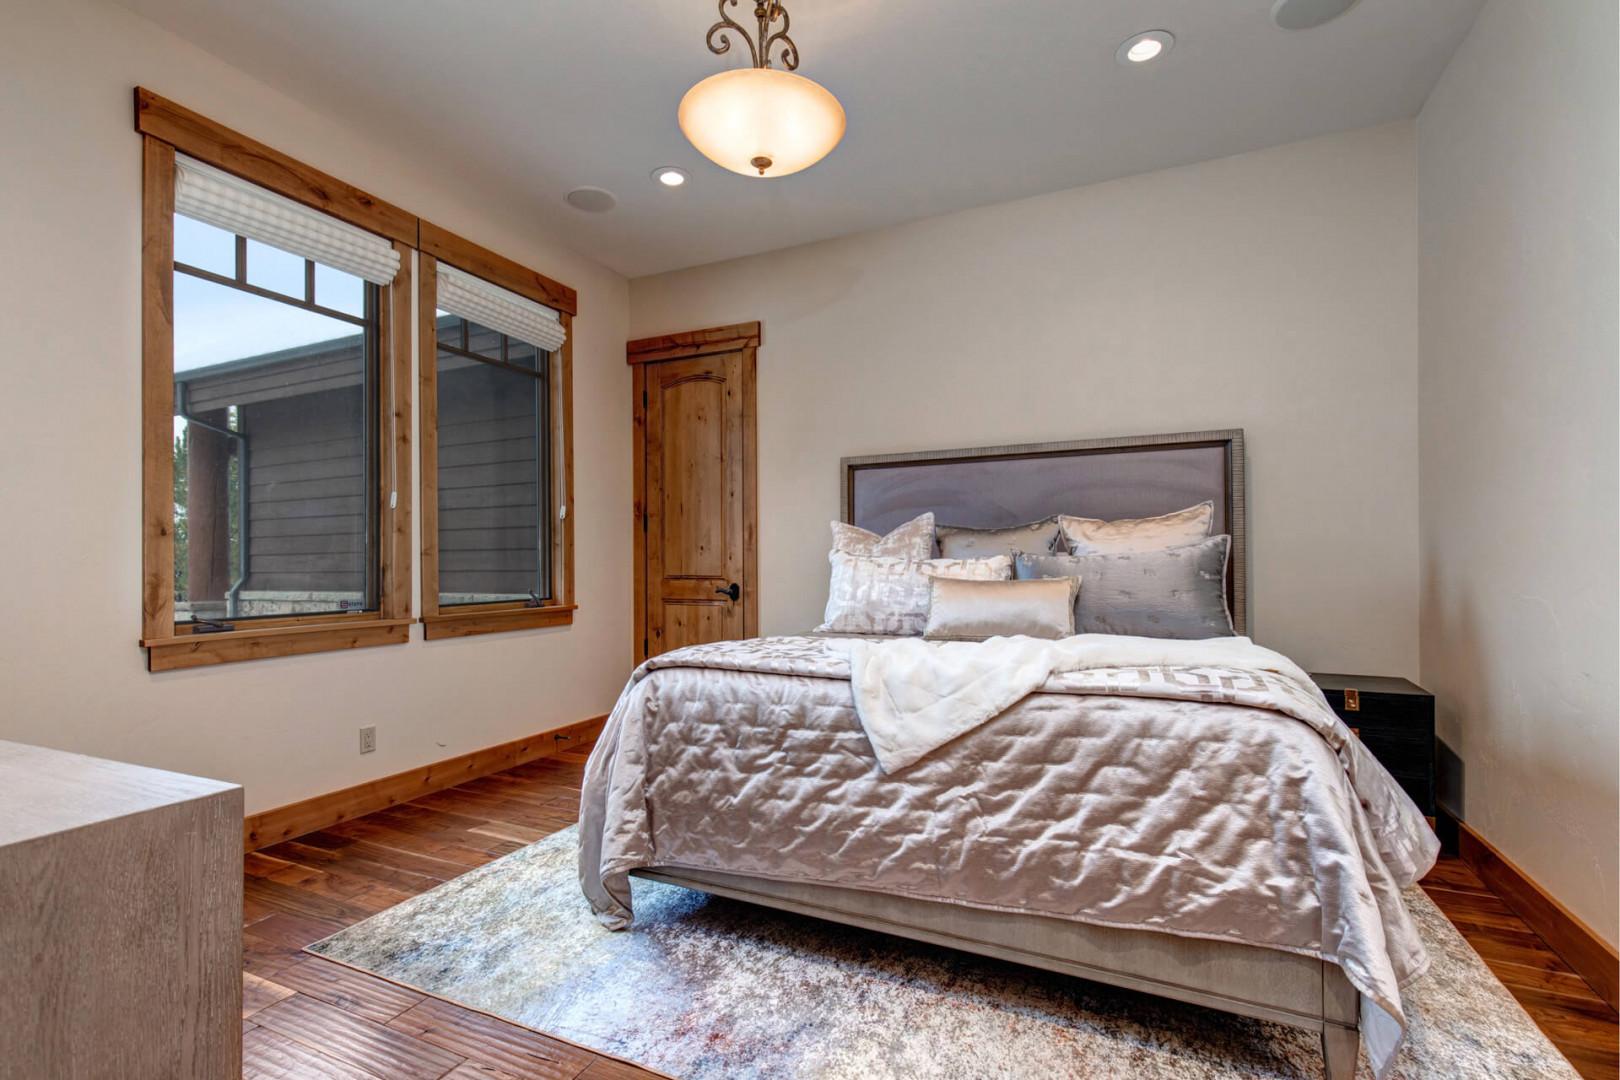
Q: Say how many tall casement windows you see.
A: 2